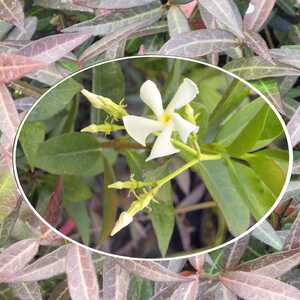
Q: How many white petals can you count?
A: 5